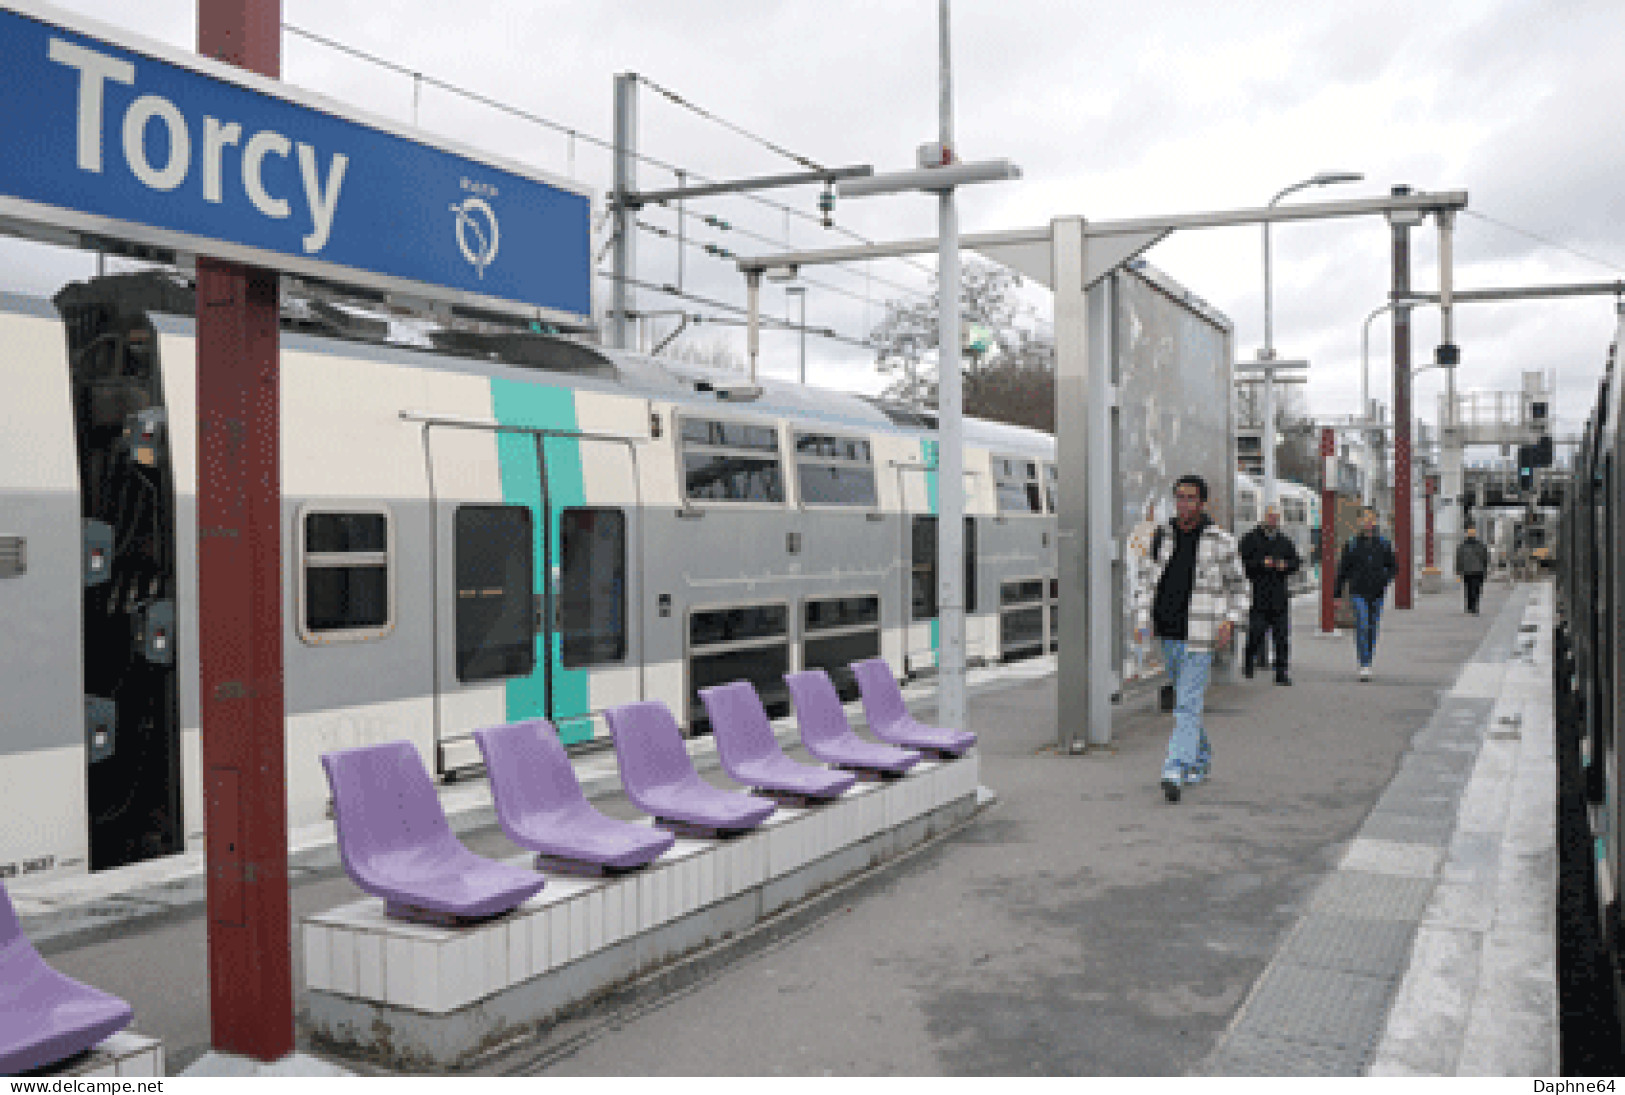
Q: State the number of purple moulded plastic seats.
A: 7